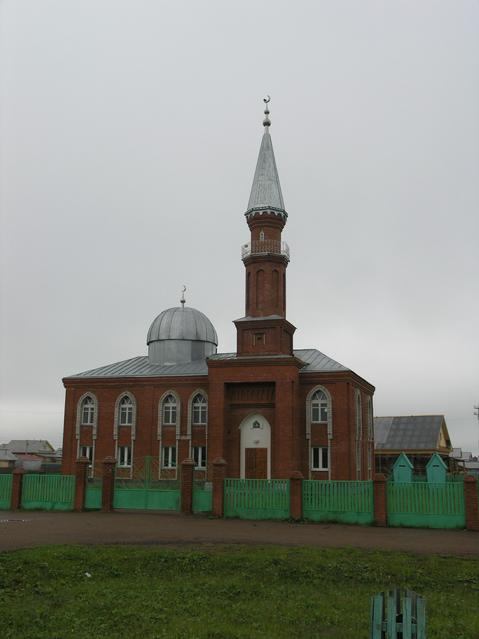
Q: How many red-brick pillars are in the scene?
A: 8